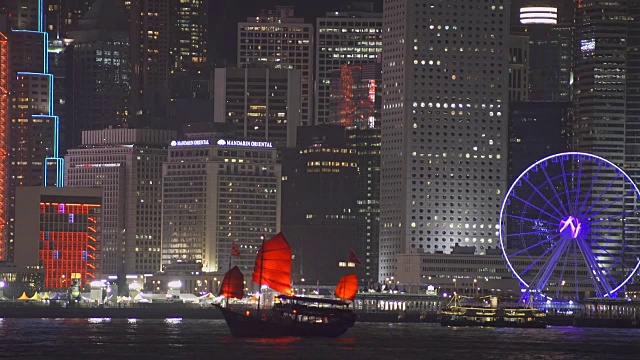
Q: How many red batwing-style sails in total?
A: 3